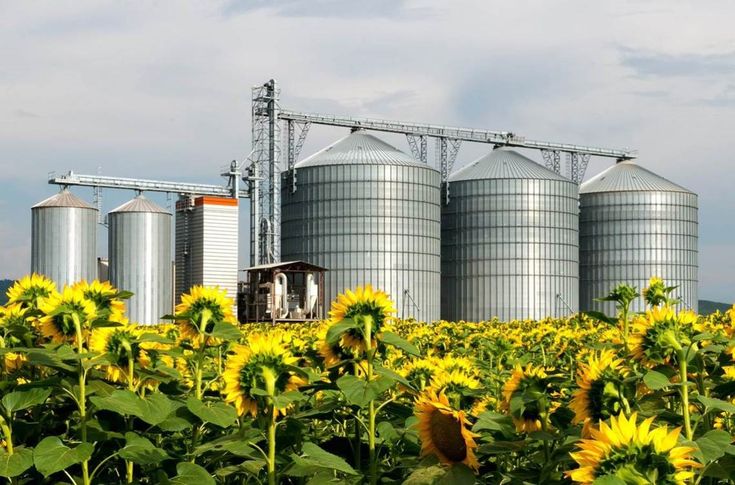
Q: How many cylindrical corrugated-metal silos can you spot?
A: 5